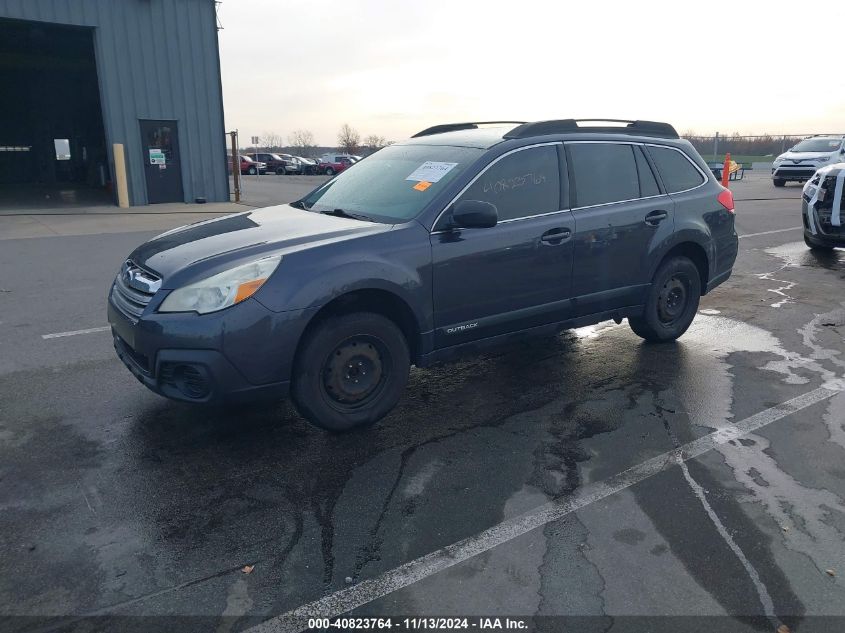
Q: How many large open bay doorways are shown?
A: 1